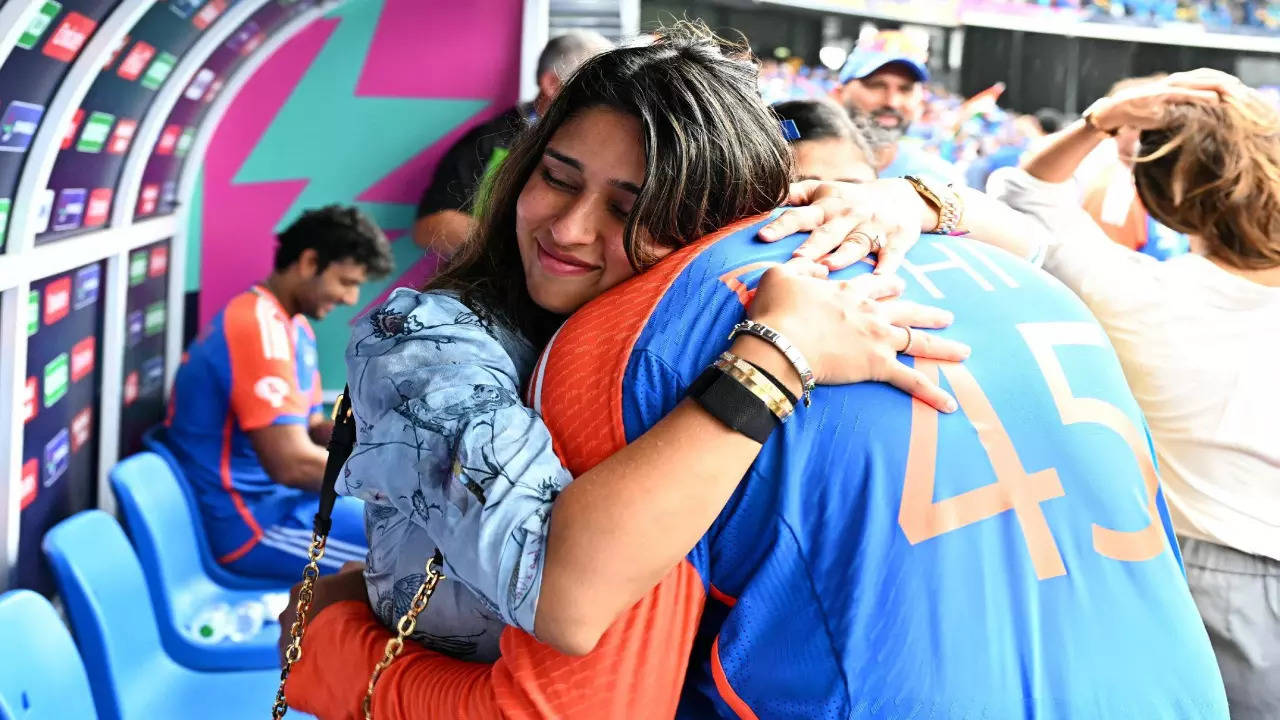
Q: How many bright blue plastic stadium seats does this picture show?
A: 4